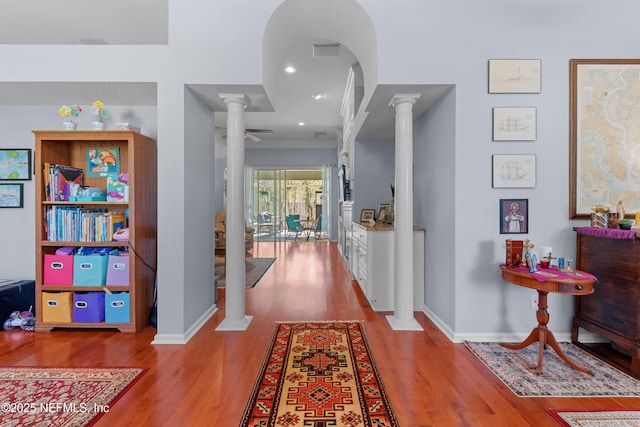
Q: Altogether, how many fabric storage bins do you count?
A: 6